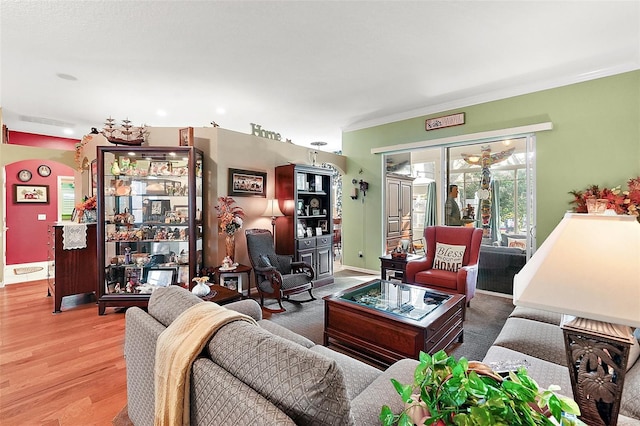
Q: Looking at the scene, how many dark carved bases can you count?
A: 1